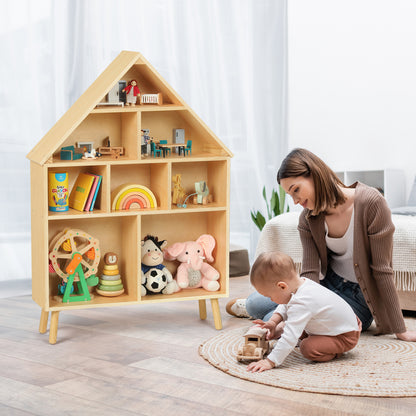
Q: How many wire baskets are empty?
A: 0